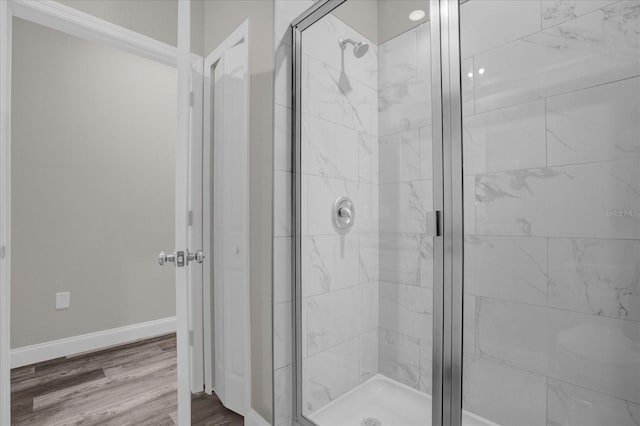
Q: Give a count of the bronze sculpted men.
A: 0